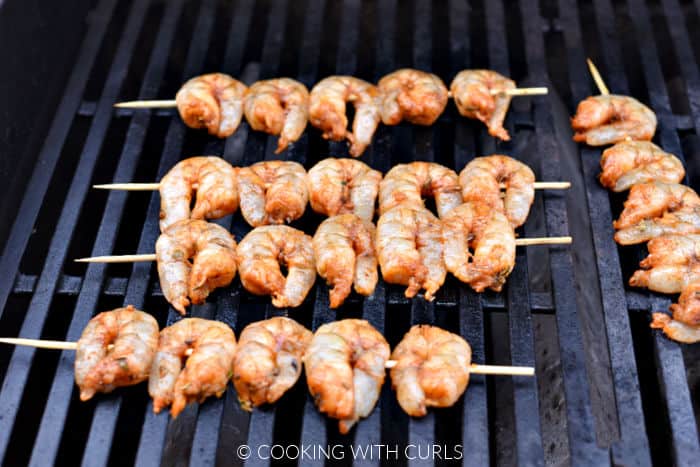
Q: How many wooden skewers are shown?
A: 5